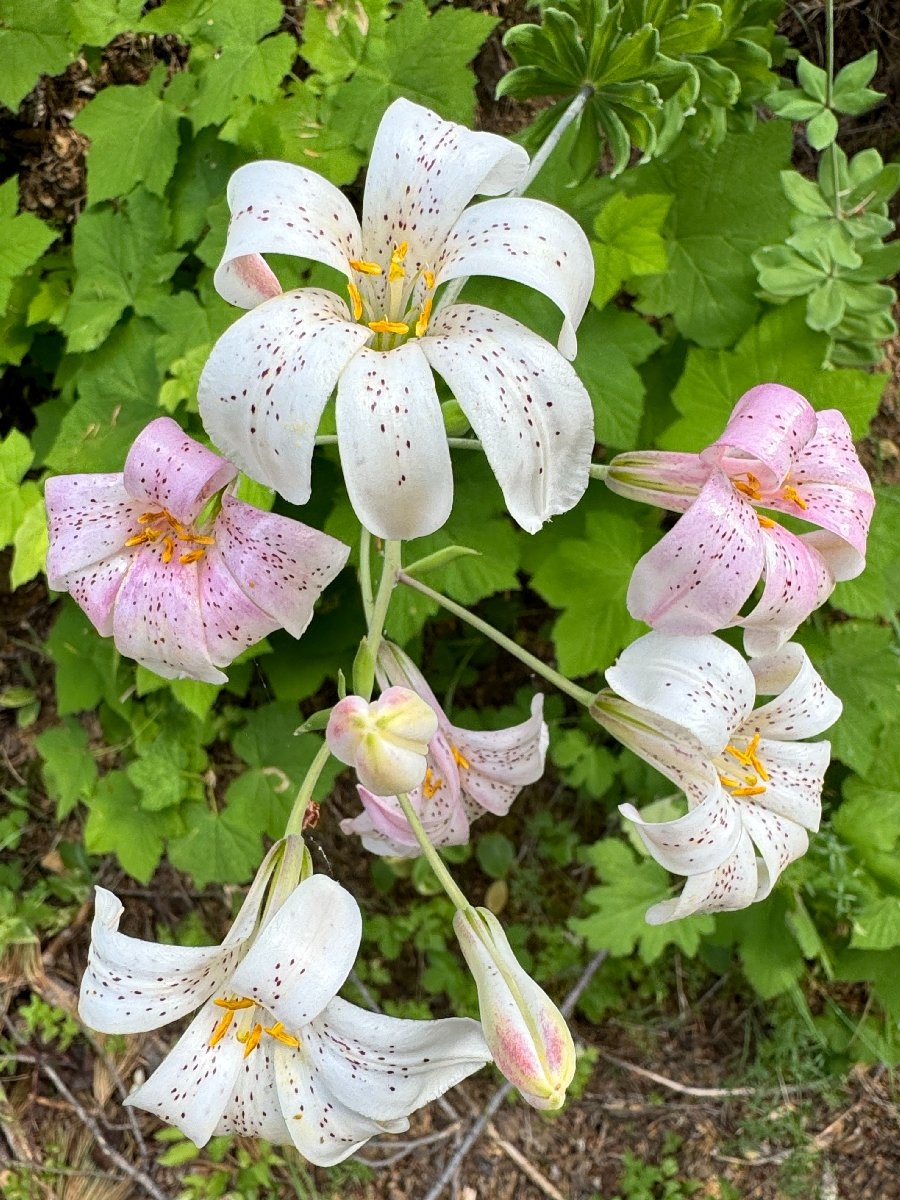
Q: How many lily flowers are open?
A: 6